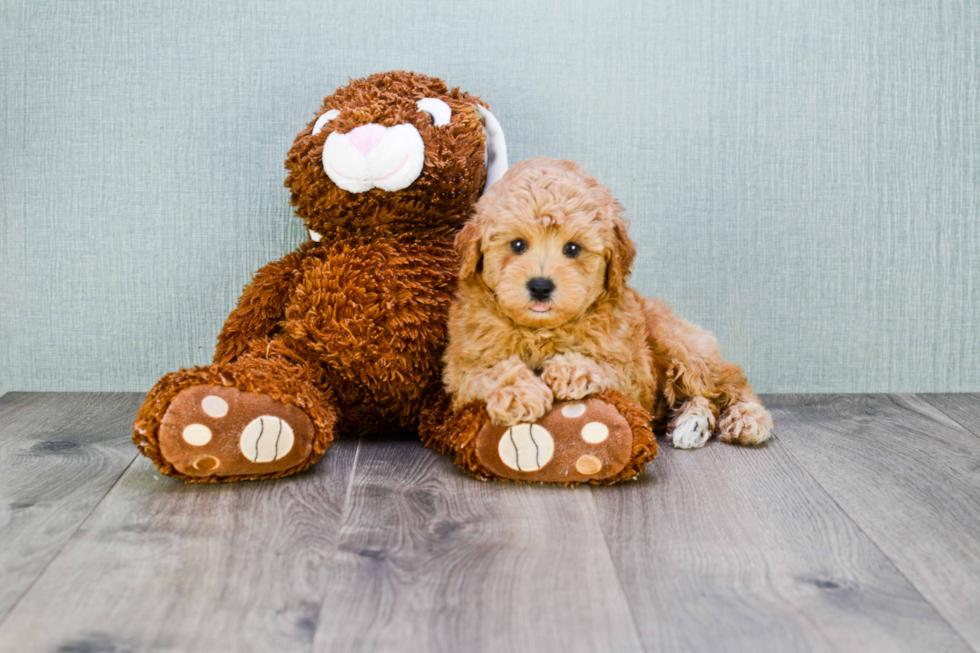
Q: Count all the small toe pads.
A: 6